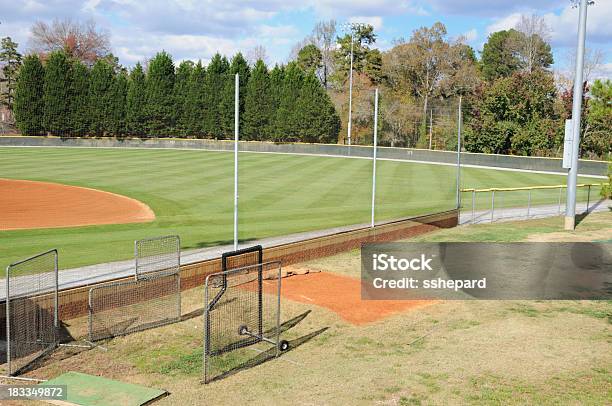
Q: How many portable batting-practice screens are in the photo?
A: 4